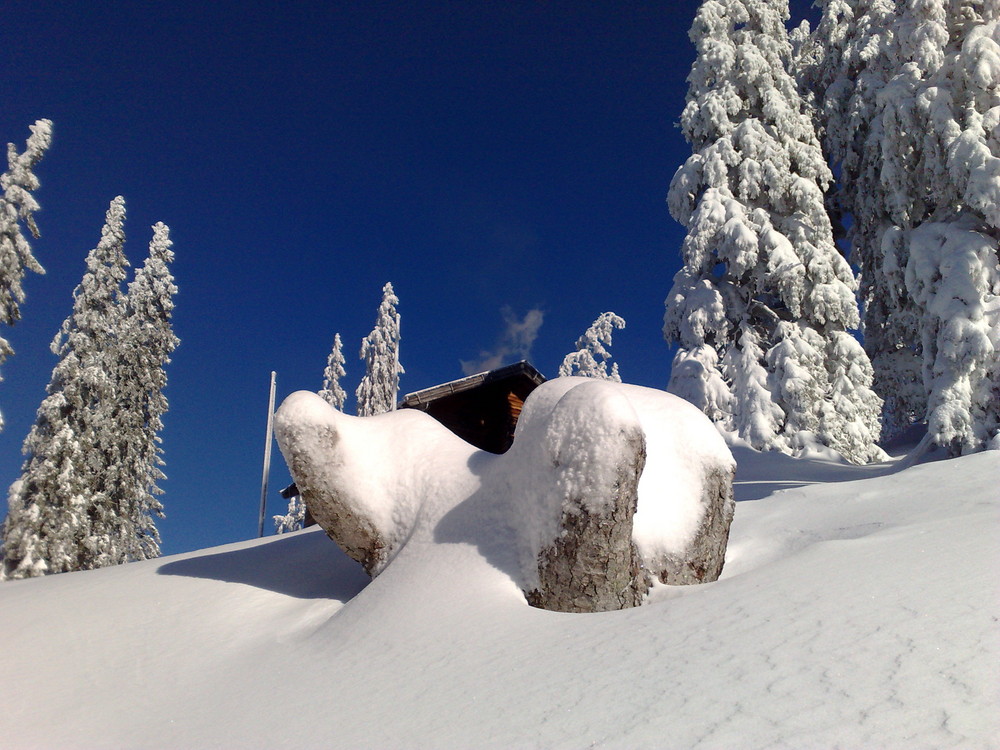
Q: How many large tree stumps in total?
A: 3